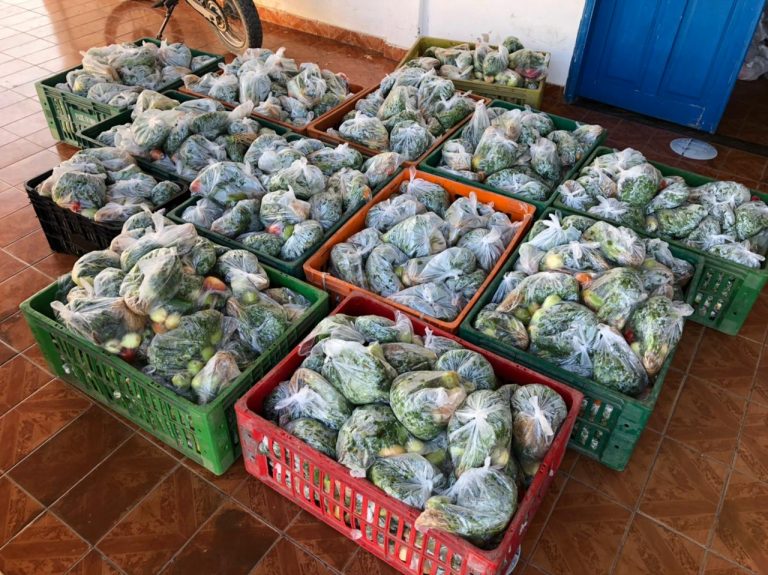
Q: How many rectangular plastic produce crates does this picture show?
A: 13